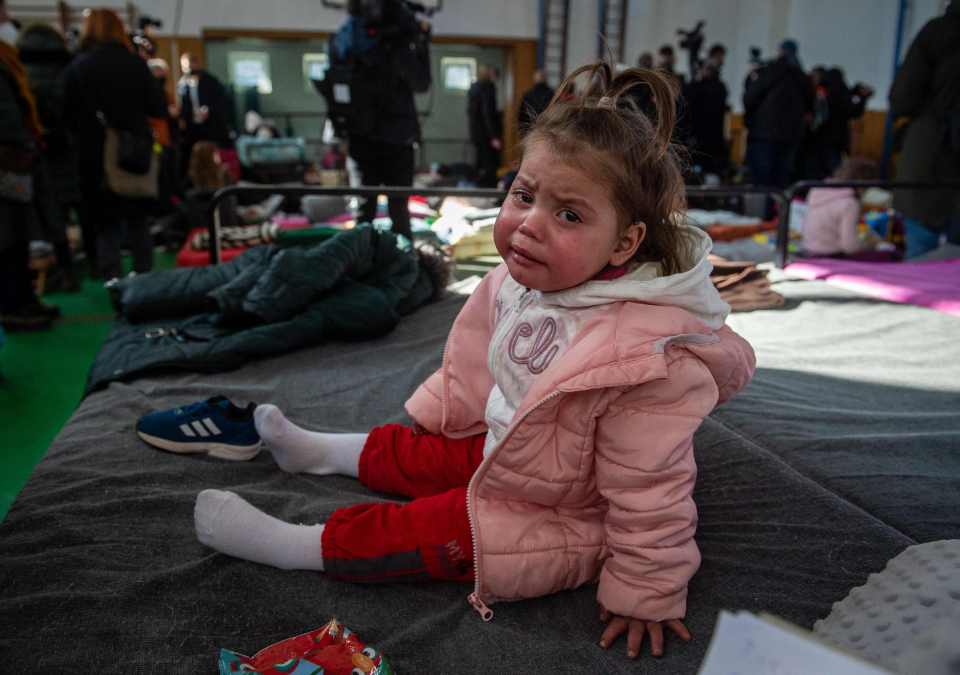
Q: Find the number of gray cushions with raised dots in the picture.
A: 1